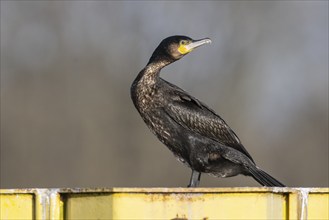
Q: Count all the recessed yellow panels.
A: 3